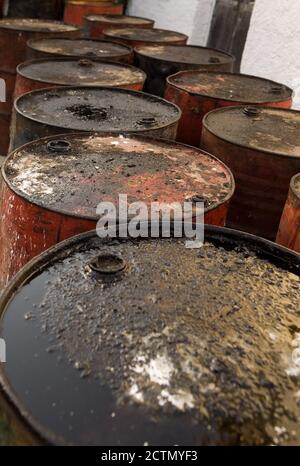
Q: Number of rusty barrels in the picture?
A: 13